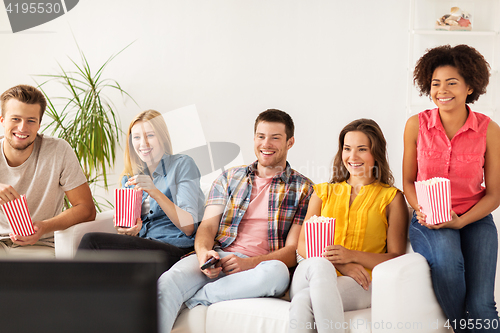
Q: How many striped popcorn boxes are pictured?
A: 4